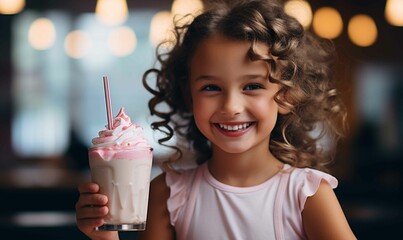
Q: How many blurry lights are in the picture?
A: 11